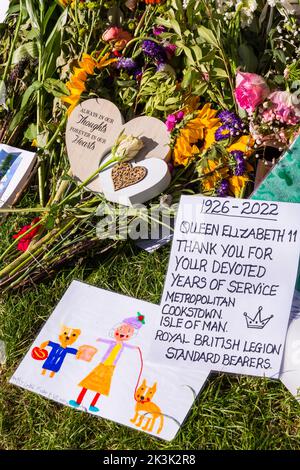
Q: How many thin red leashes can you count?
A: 1